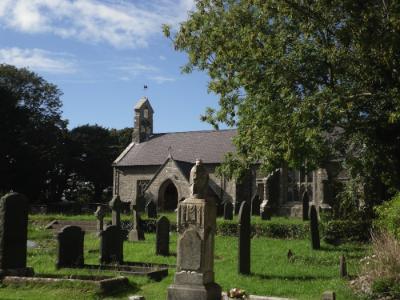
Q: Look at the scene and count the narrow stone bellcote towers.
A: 1